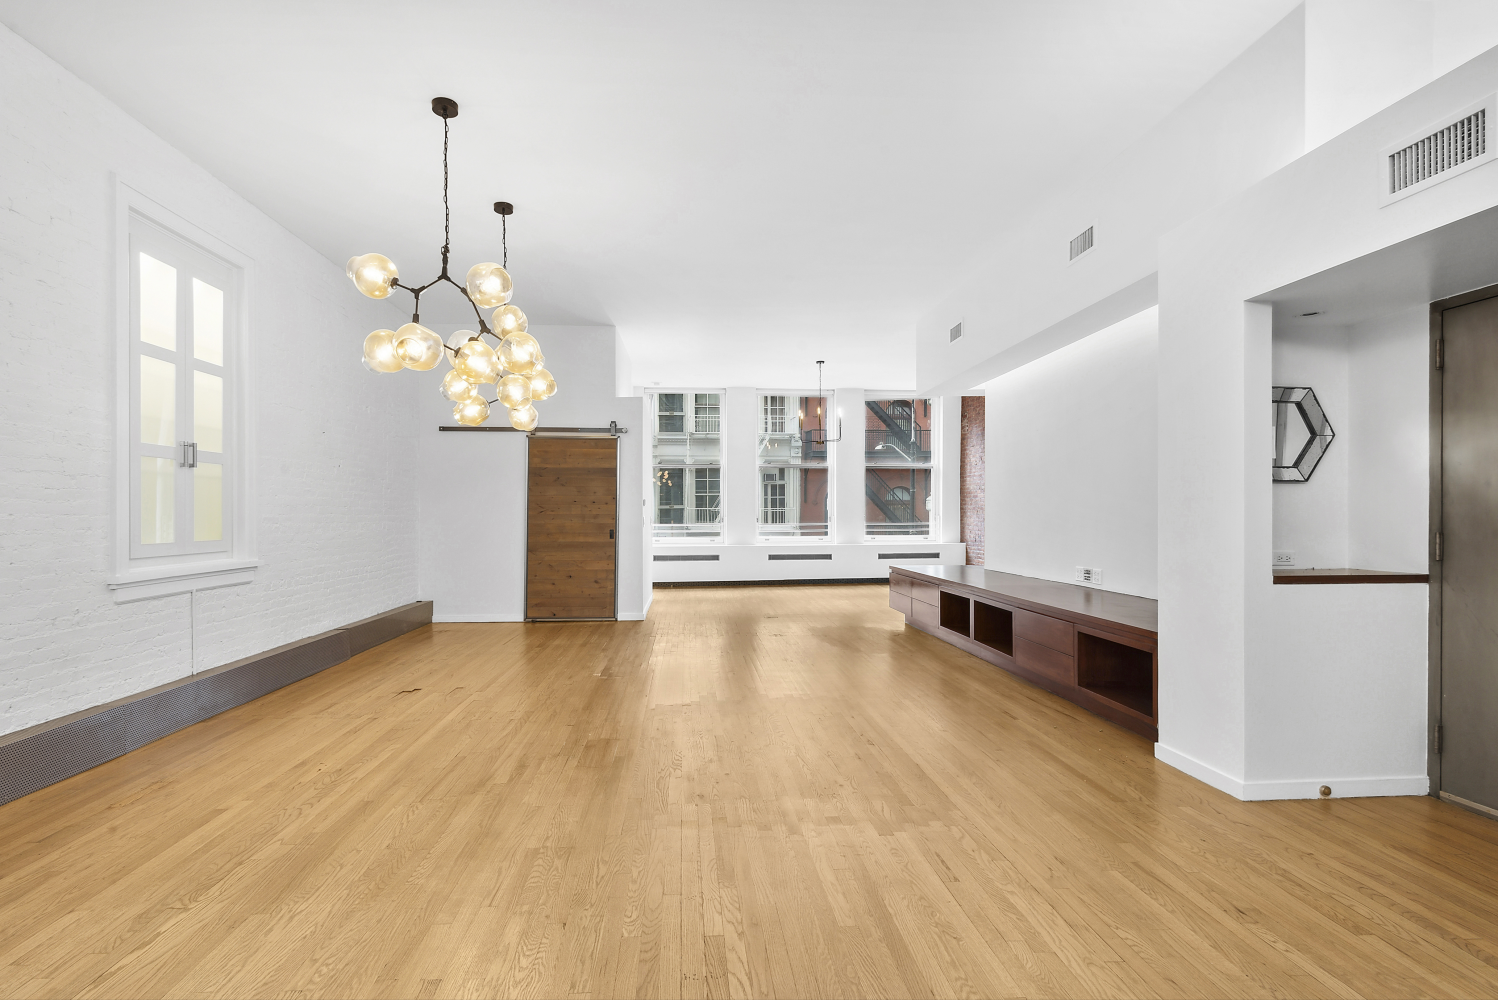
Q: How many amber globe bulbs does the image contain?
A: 13